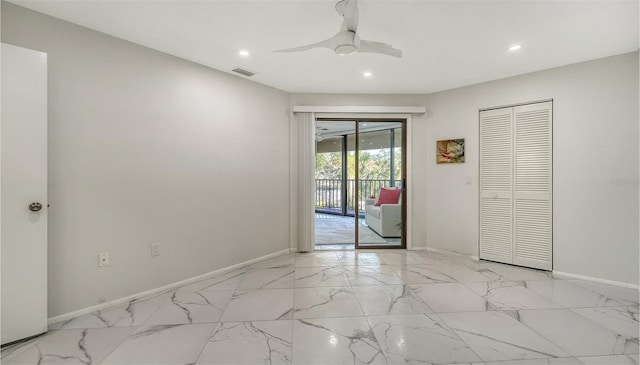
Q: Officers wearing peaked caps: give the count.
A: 0